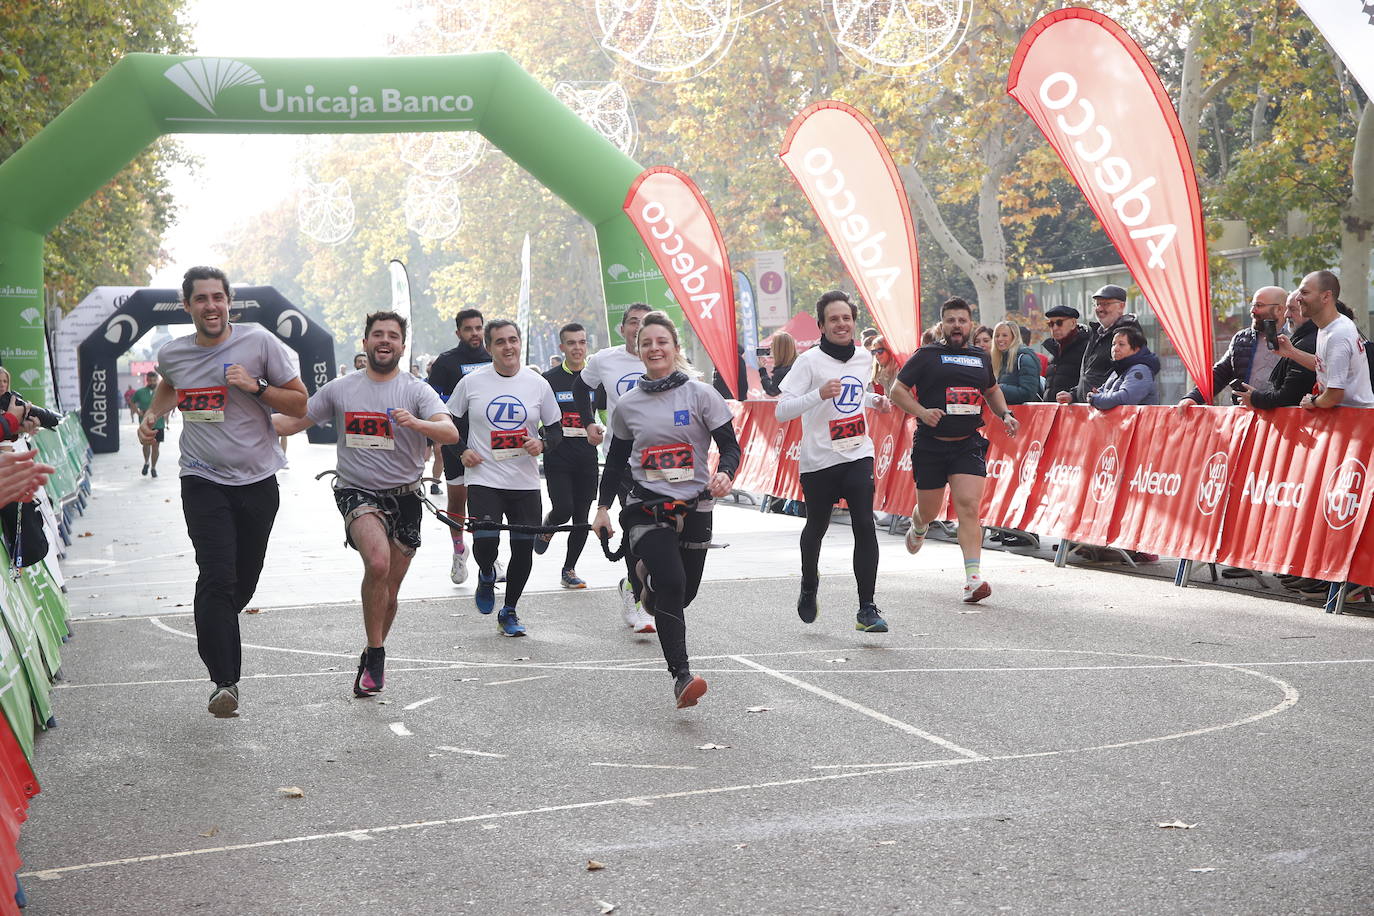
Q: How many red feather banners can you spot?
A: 3